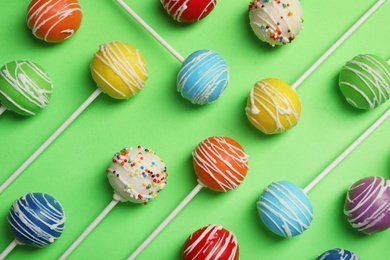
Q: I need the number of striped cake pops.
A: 13